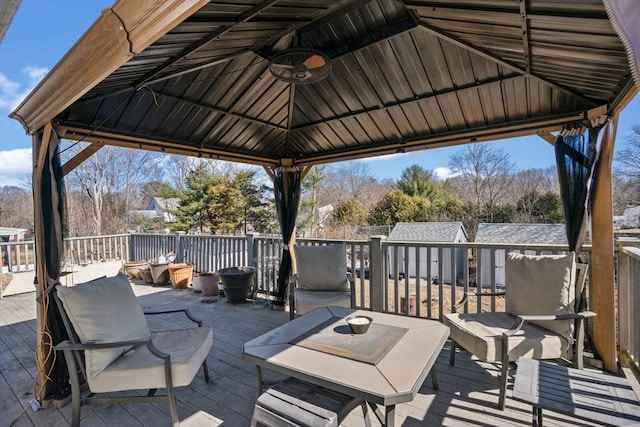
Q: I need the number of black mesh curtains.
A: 3